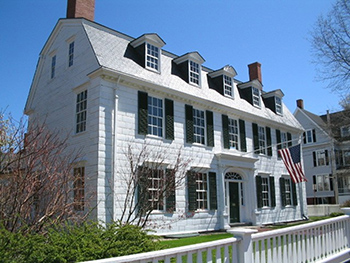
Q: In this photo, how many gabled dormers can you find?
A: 5